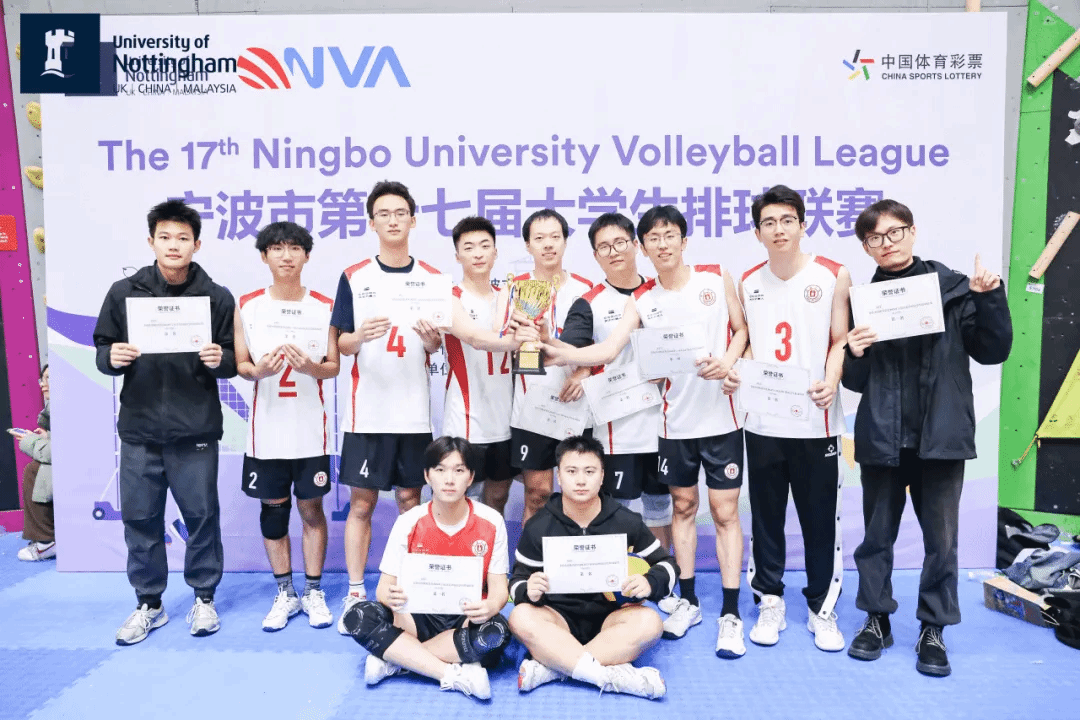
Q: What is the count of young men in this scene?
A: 11